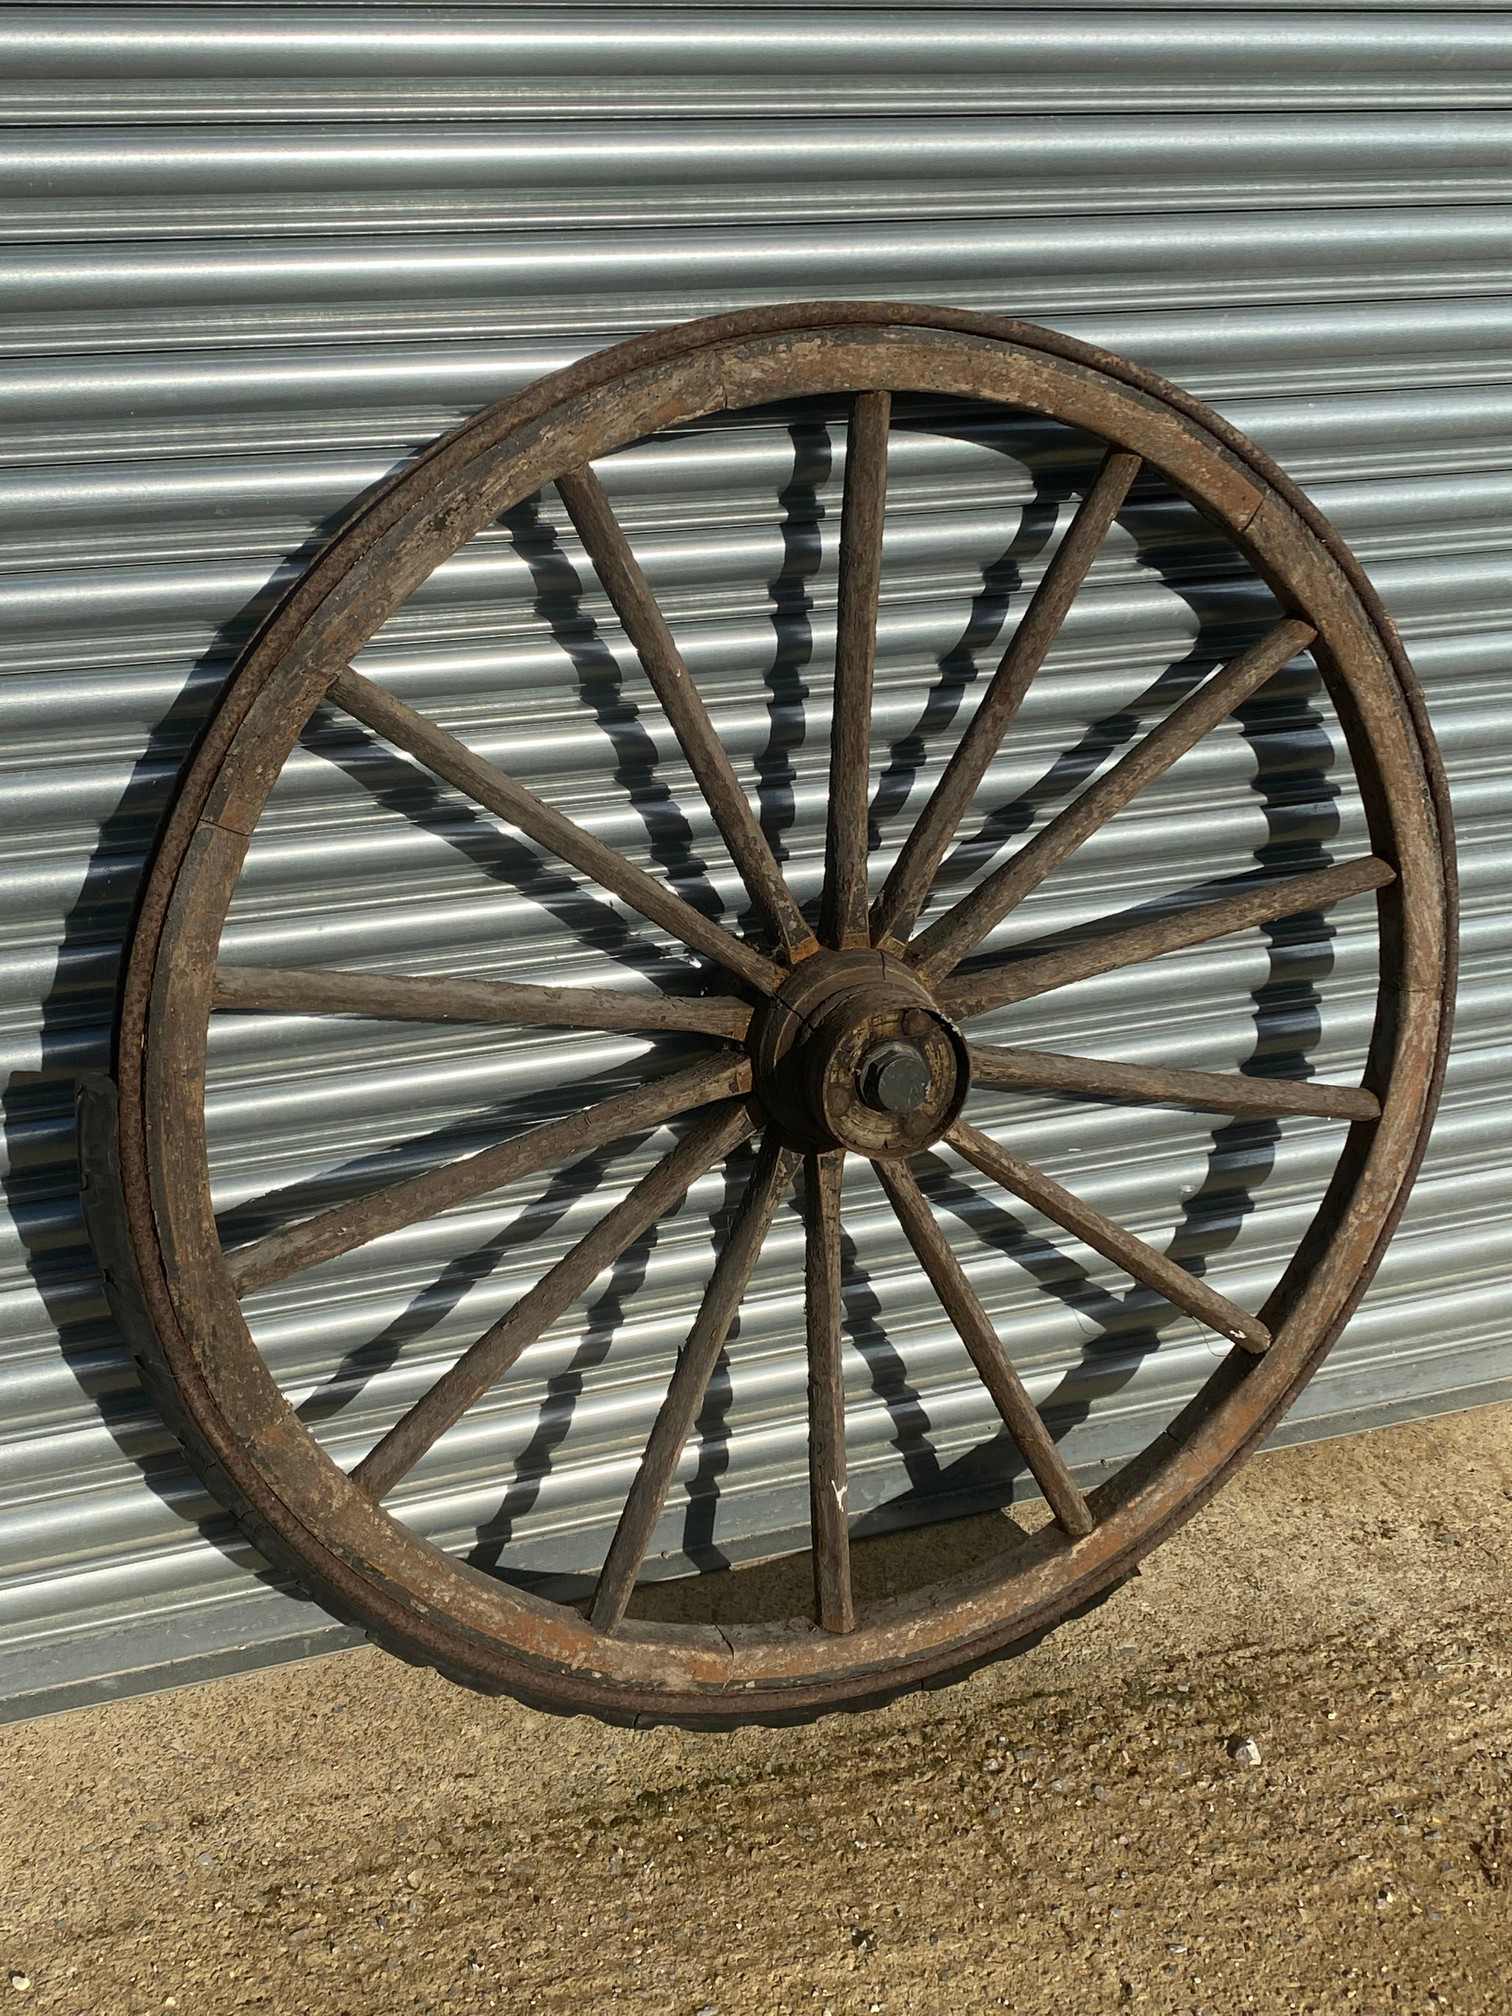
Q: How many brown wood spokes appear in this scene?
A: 14